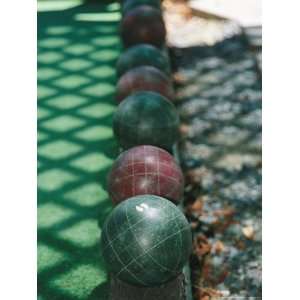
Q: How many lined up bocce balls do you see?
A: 7